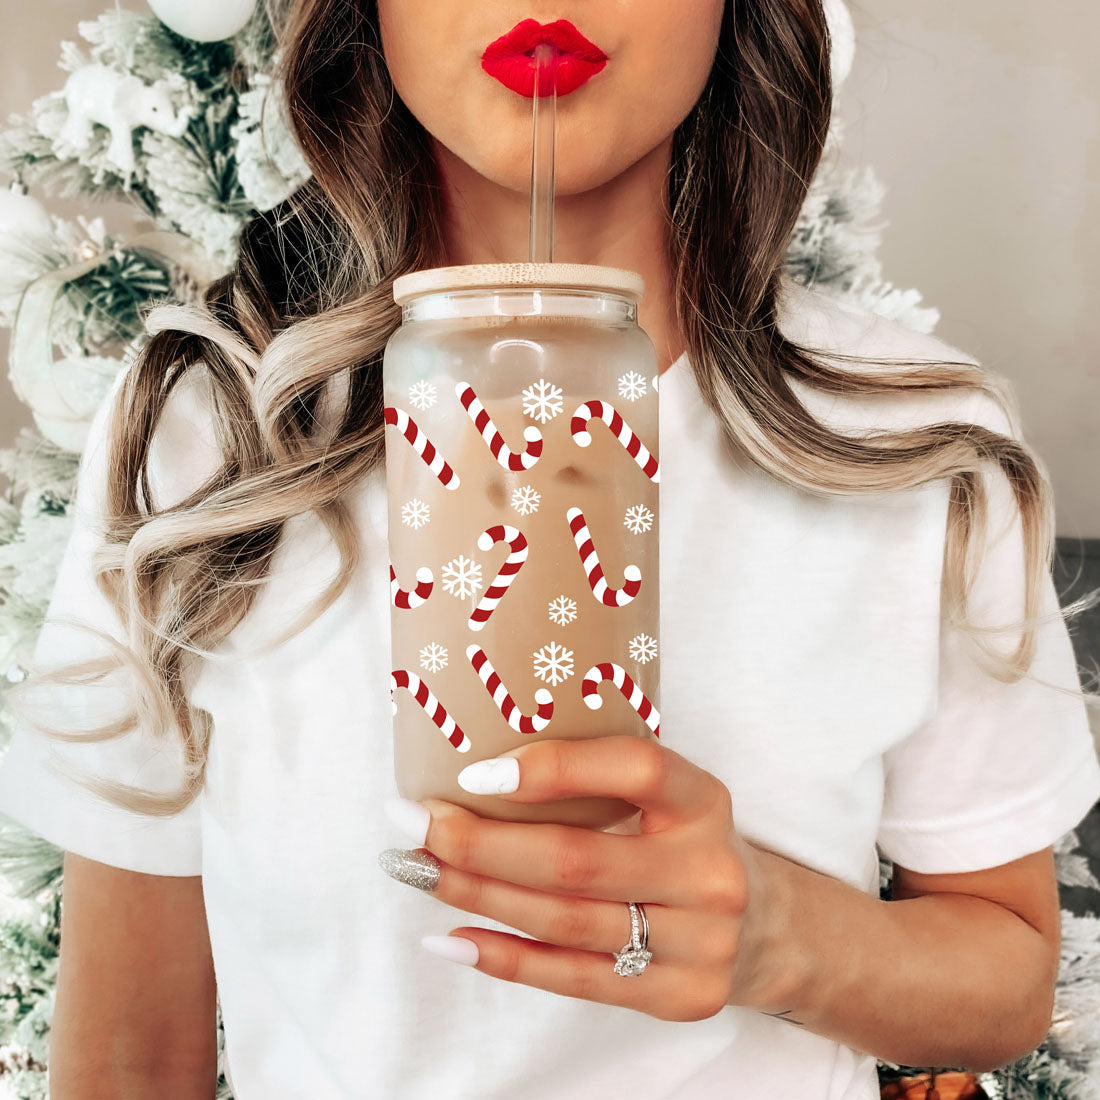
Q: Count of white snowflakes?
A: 11